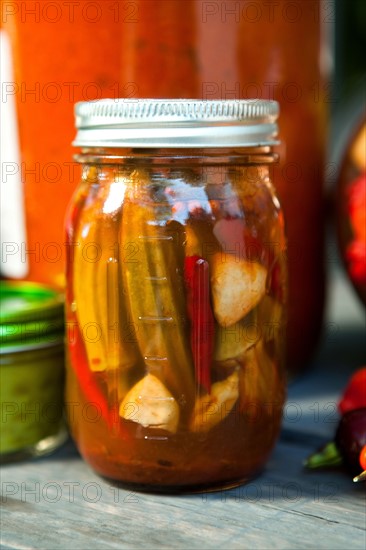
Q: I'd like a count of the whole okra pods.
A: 2